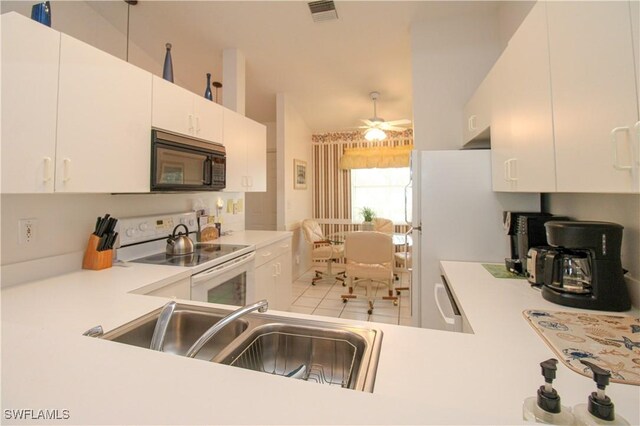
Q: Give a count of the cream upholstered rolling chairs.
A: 4